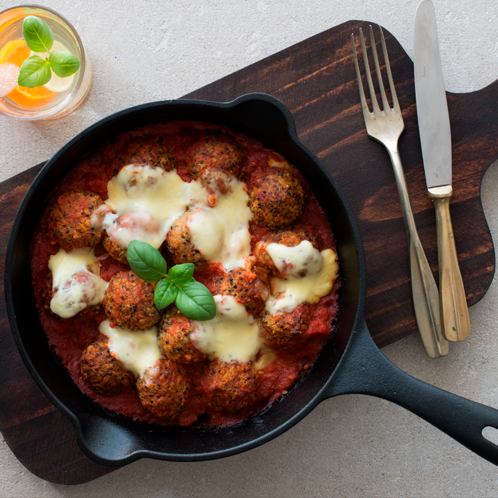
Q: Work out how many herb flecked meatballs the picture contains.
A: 15